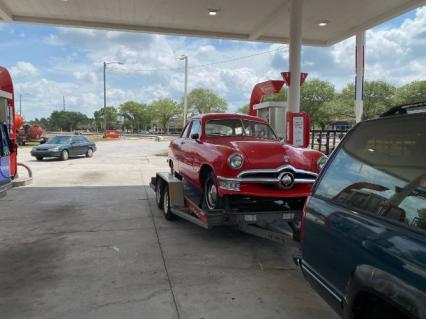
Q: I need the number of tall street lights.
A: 2